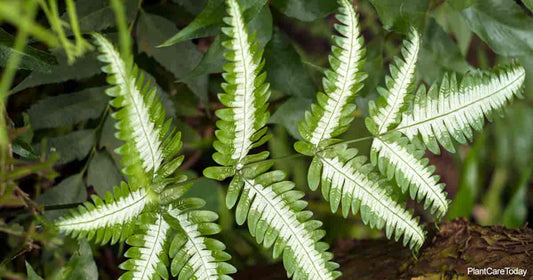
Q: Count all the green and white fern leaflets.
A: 11